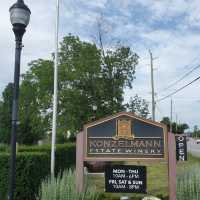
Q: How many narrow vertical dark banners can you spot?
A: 1